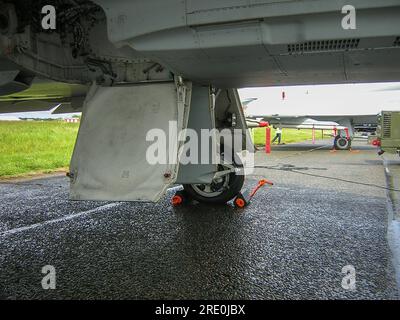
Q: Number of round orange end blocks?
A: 2